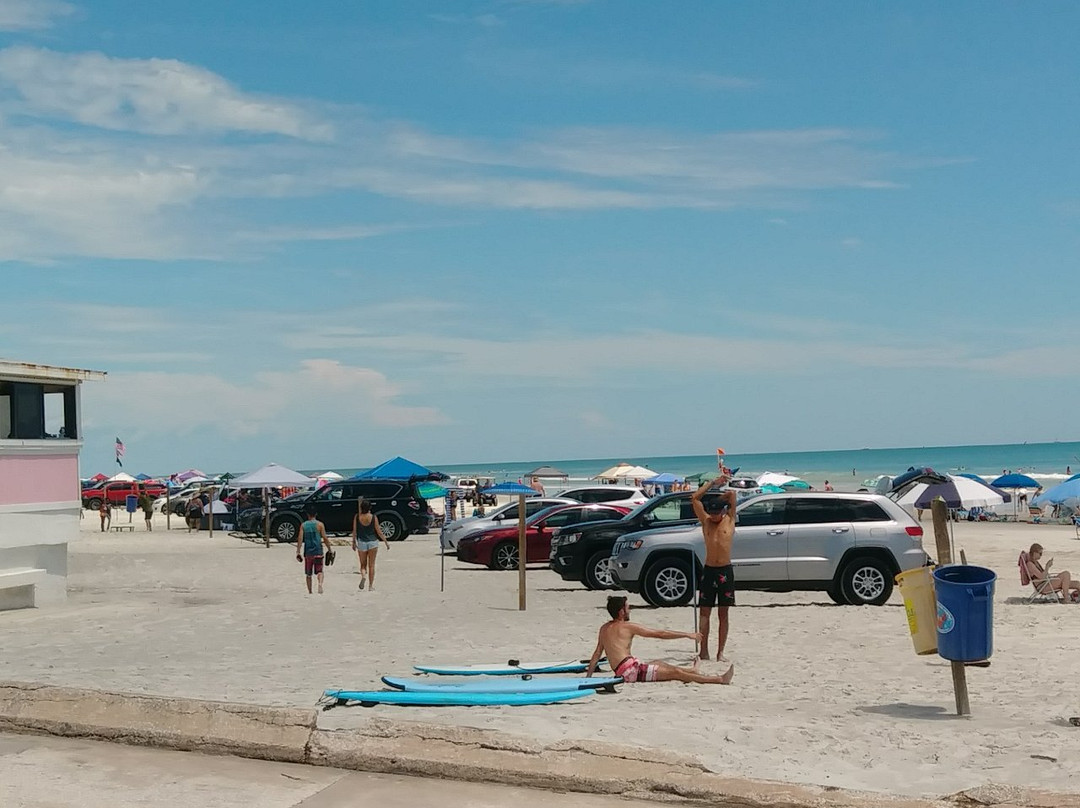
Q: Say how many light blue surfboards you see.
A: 3